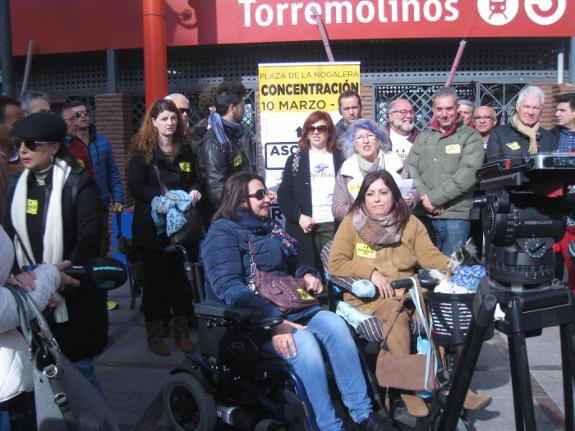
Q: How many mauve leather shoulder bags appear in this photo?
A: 1